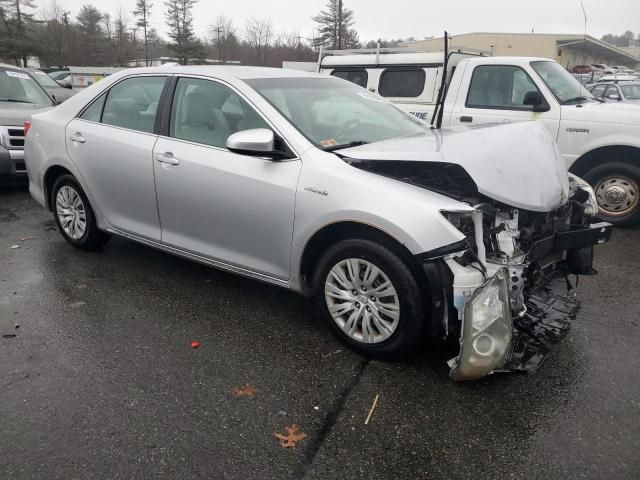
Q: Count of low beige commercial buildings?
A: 1